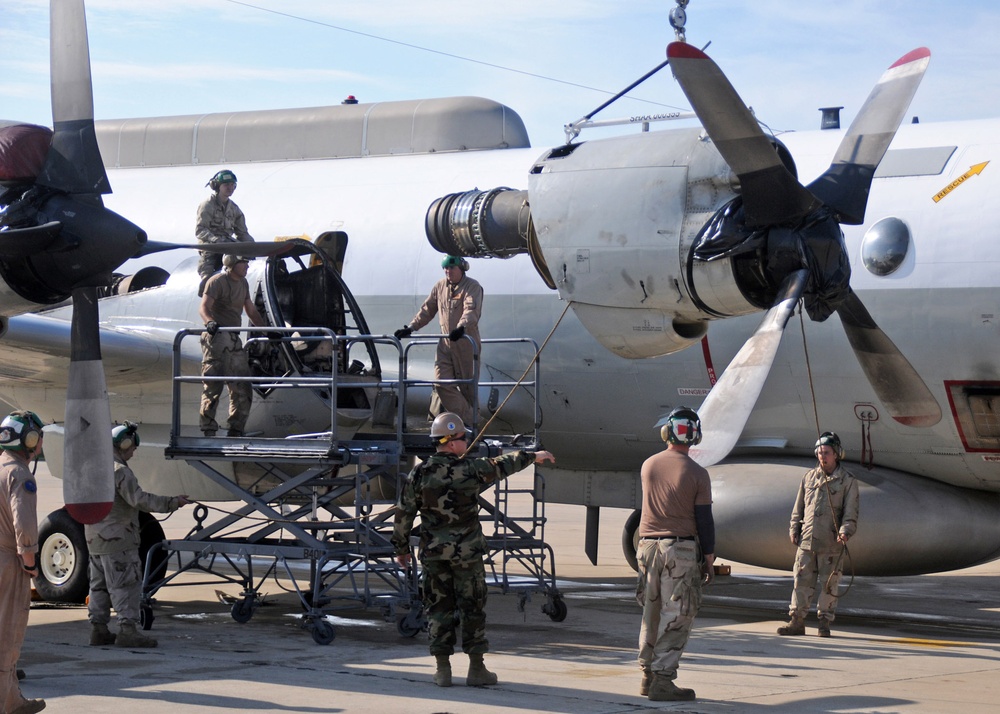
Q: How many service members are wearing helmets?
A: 8